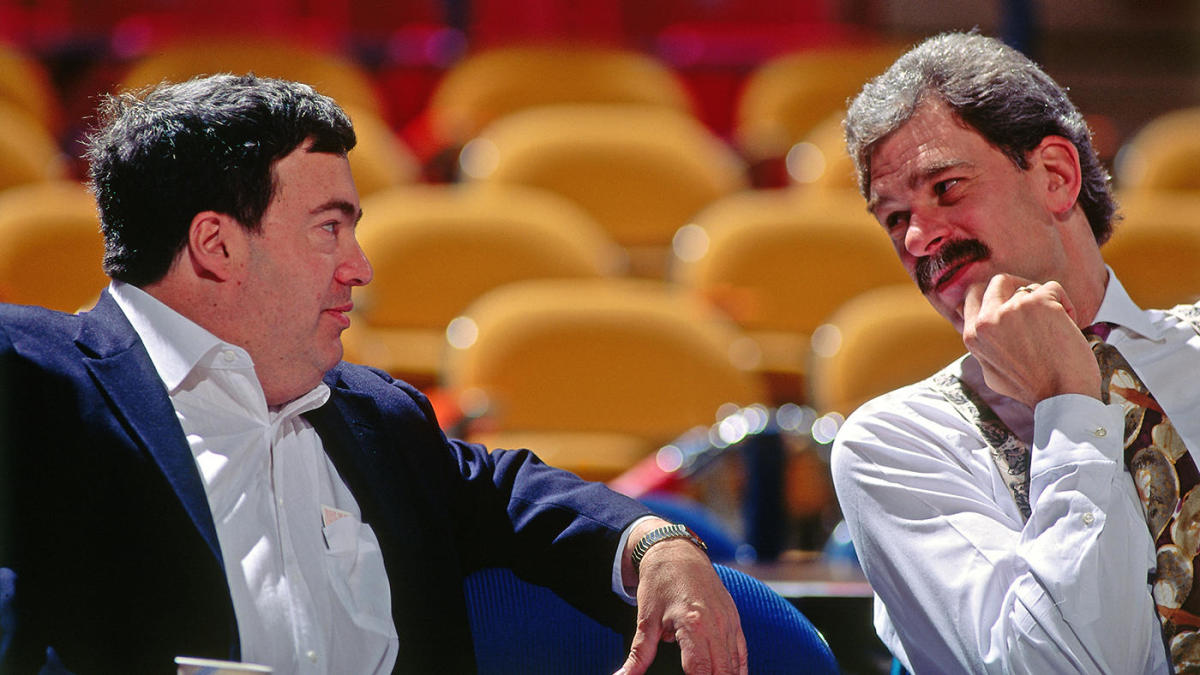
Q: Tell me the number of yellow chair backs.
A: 15